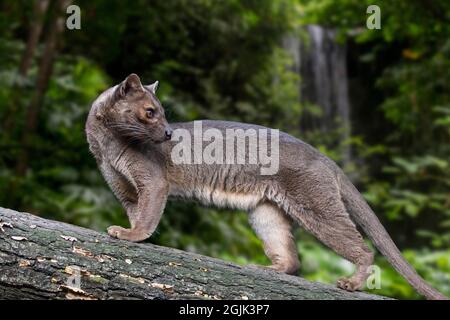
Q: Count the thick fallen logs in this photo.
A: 1